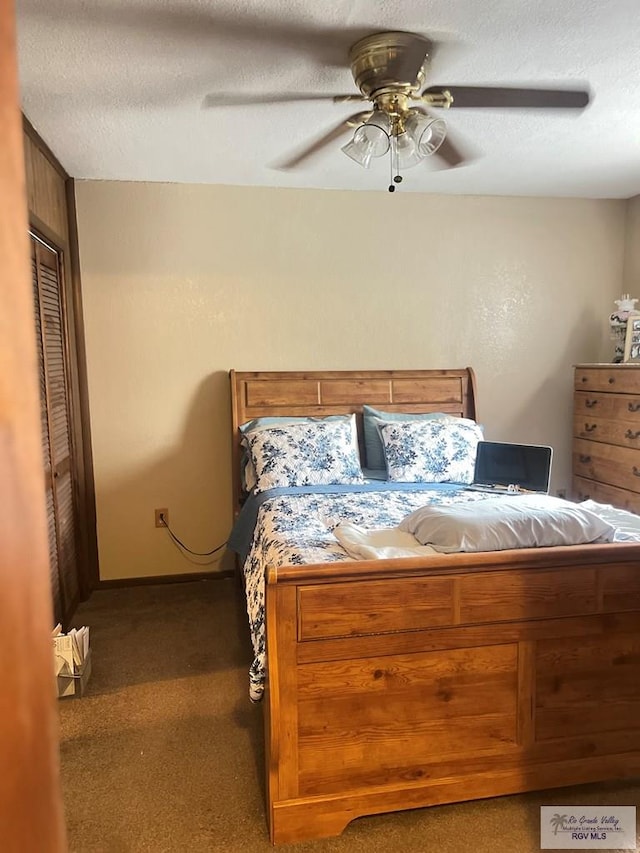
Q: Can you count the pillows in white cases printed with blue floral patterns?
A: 2